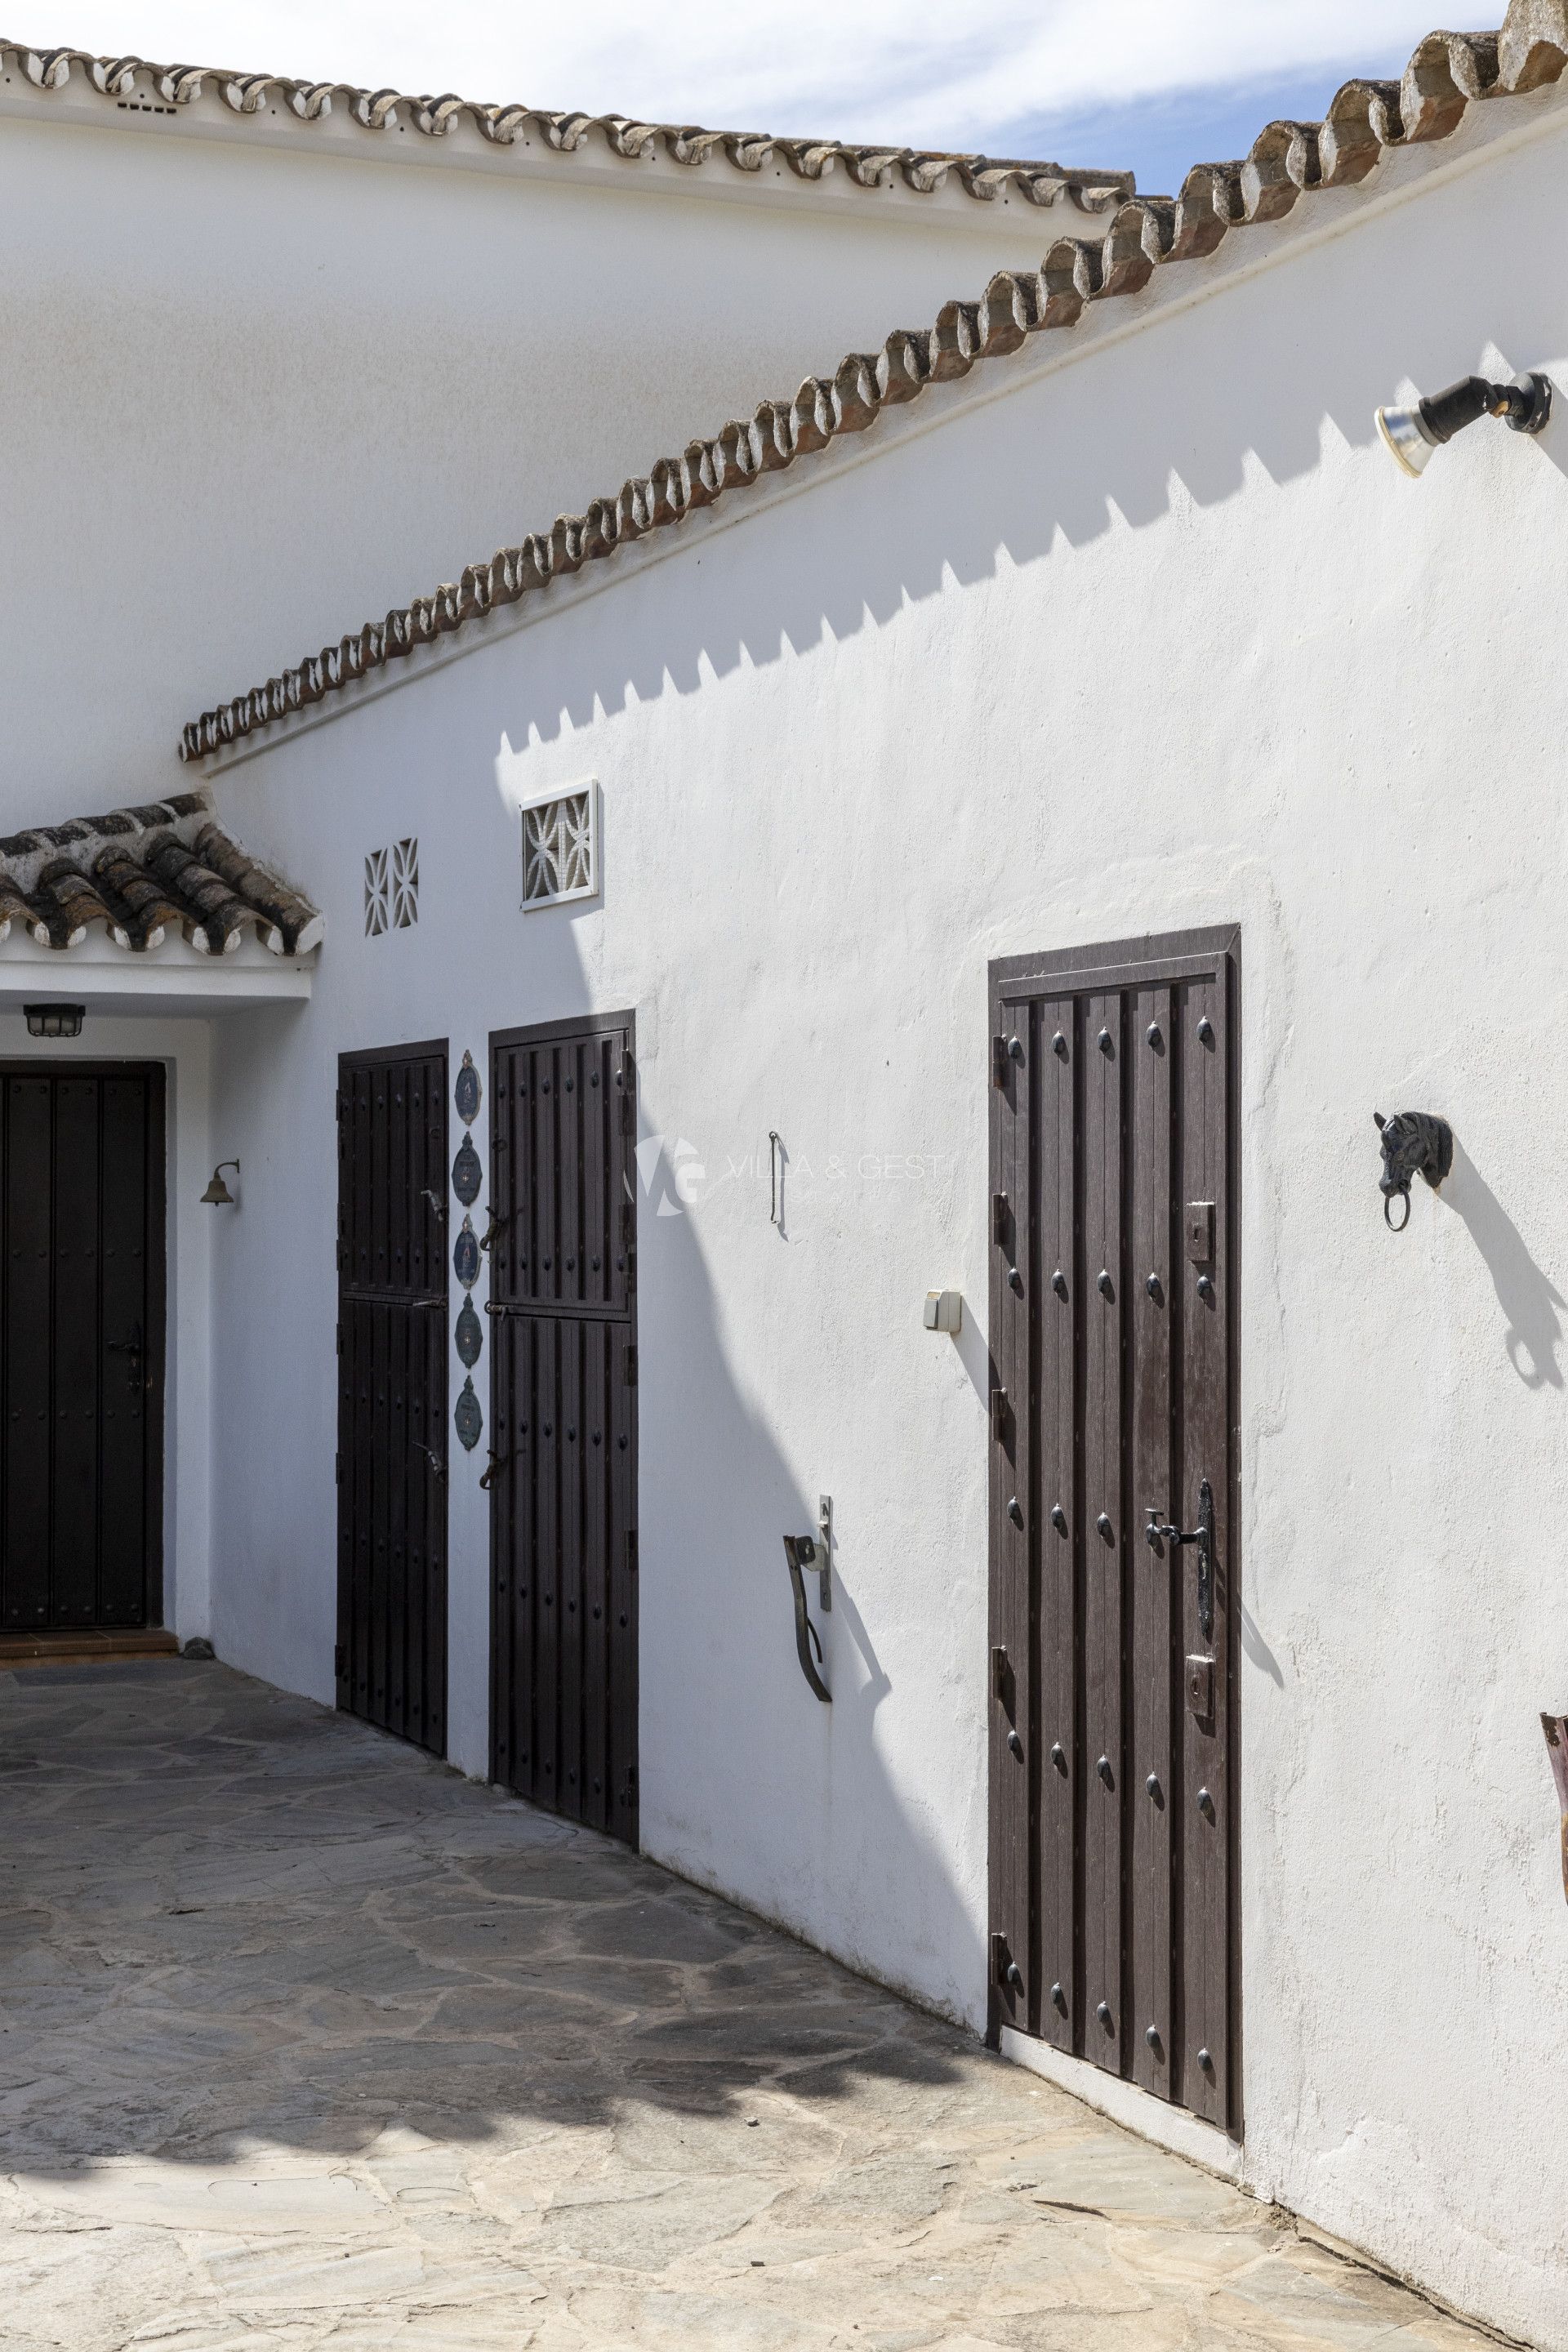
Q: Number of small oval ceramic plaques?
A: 5